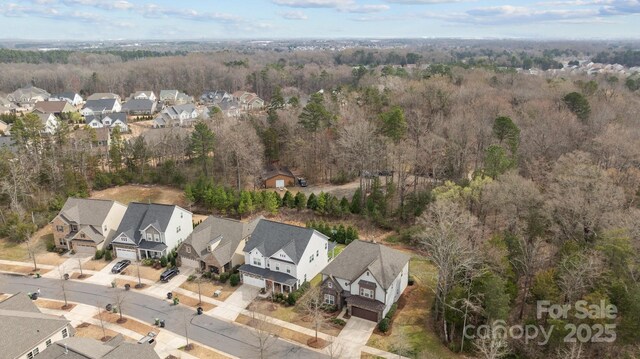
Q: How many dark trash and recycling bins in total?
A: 13